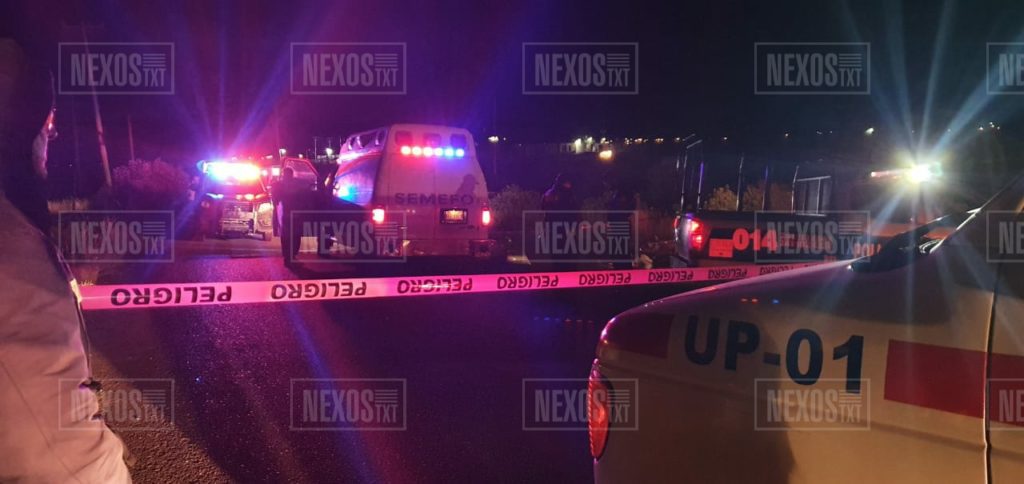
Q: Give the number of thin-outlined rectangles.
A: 15